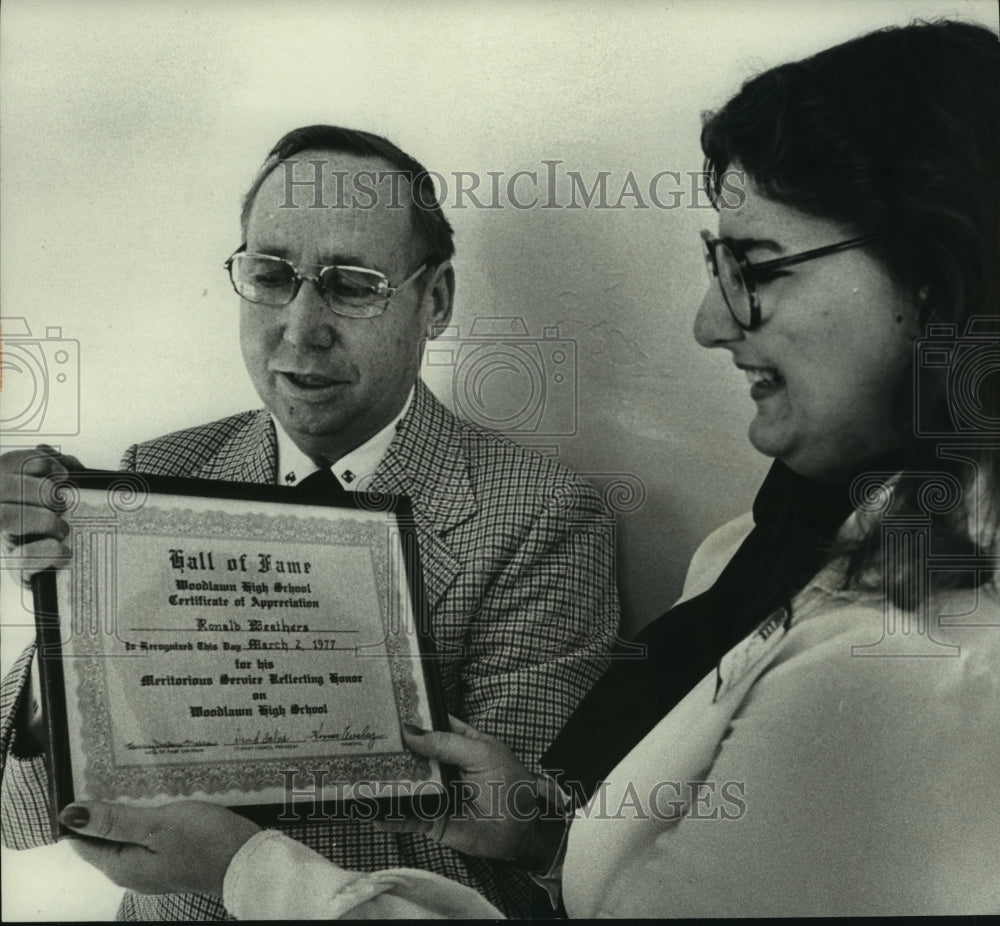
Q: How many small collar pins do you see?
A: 2